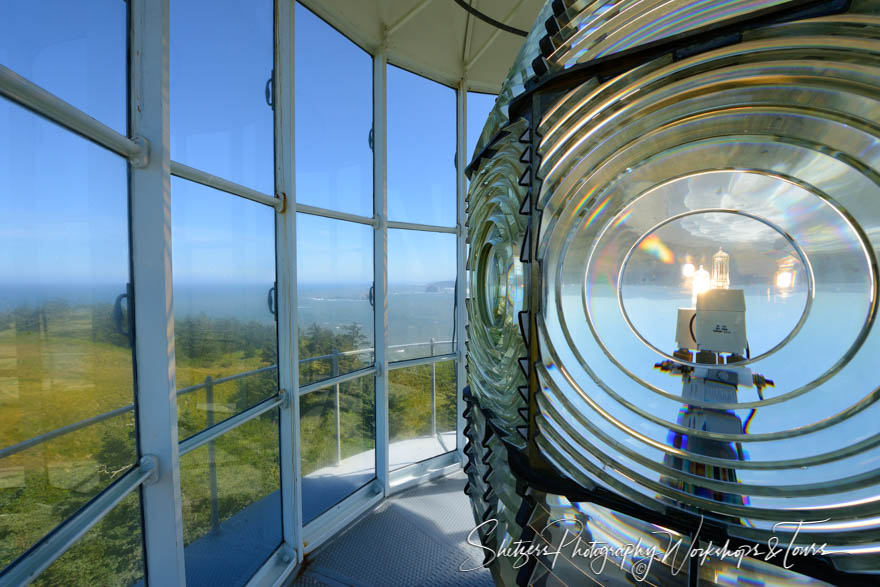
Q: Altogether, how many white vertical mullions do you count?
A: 4